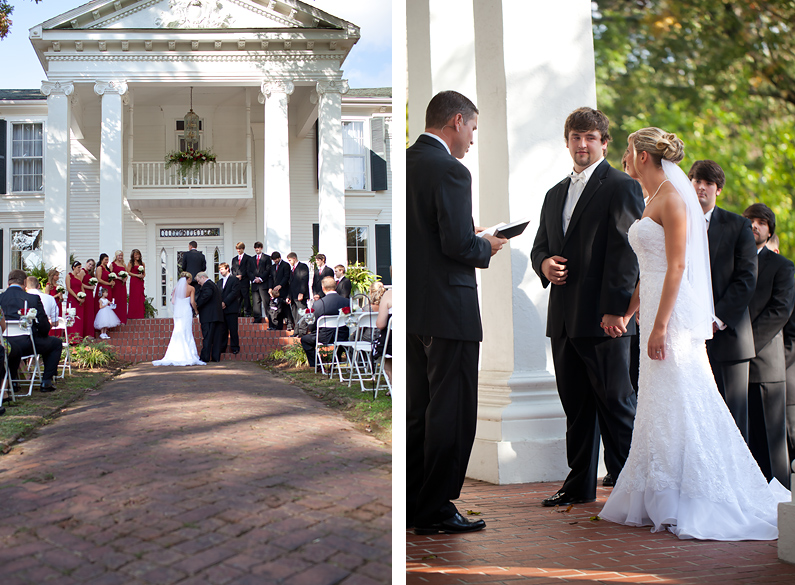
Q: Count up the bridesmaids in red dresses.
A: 6